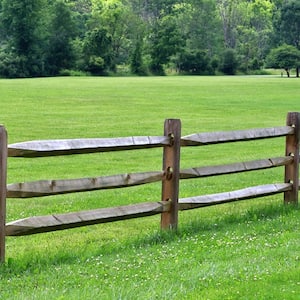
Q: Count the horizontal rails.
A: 6